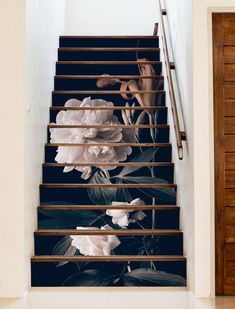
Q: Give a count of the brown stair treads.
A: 13